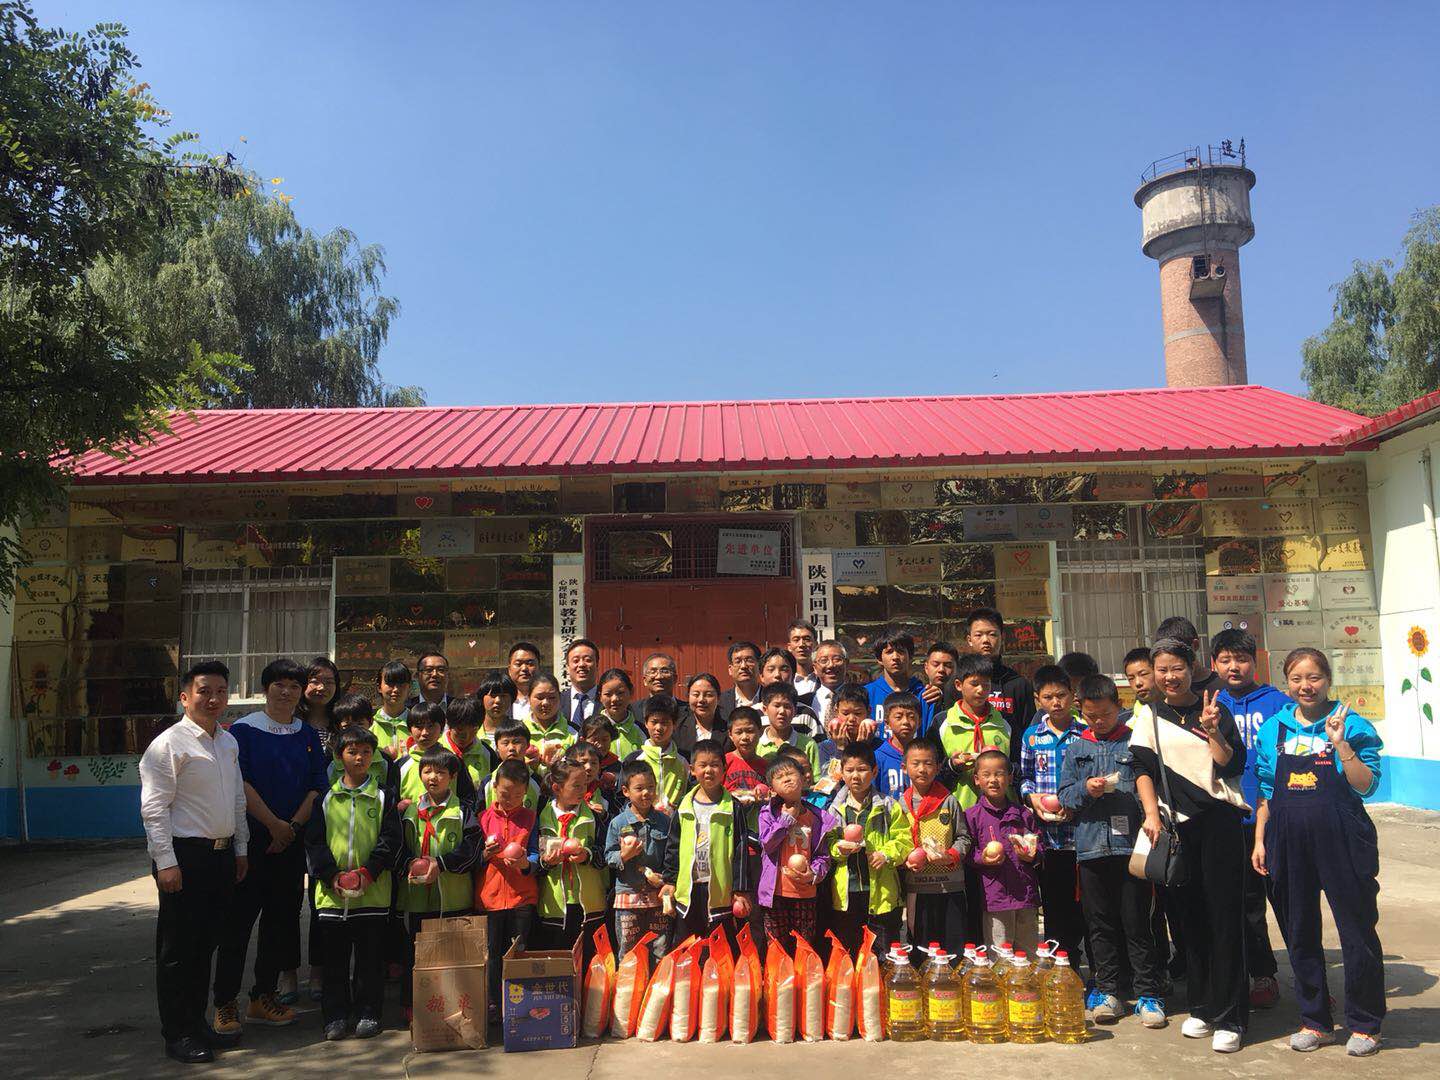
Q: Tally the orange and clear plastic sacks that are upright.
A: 10